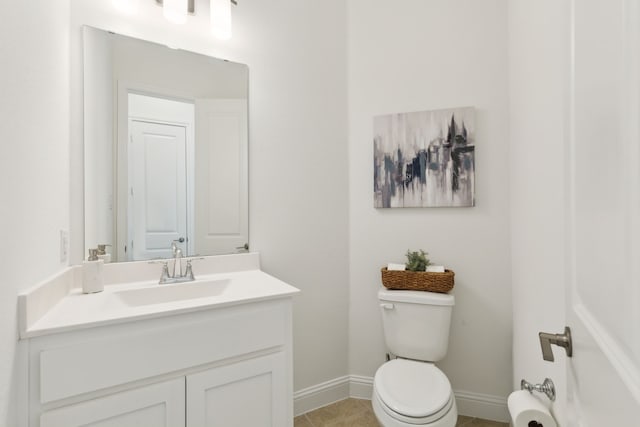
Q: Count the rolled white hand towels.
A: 2